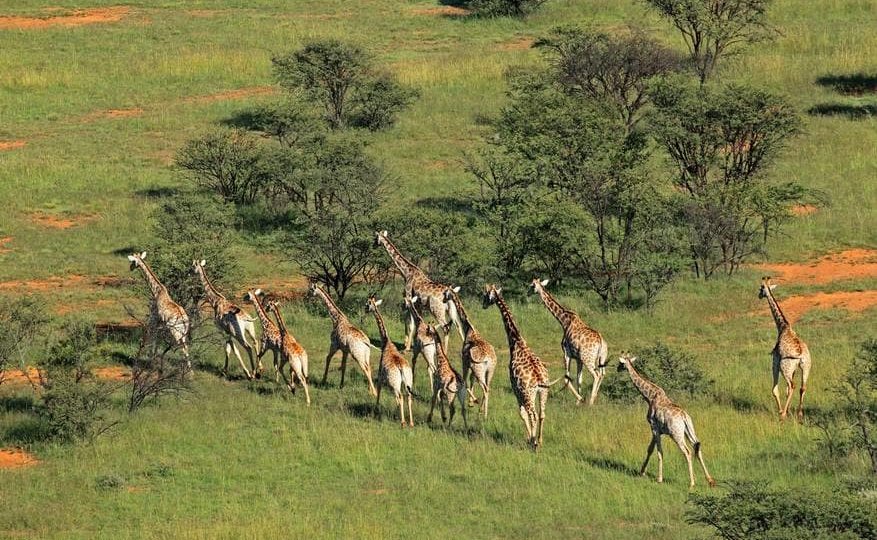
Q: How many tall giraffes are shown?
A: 14